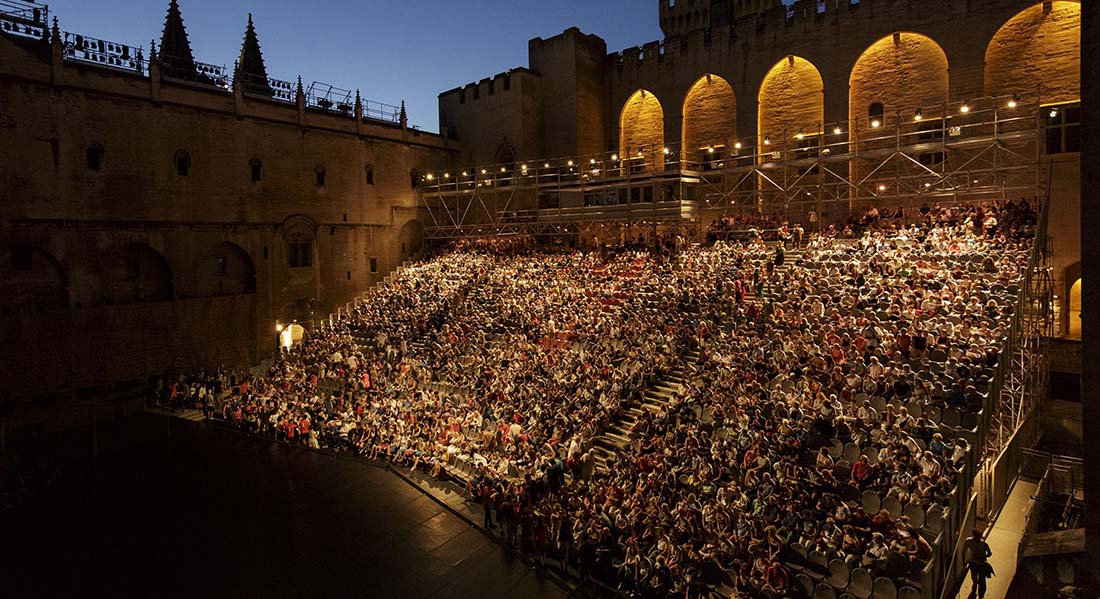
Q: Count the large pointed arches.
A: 5